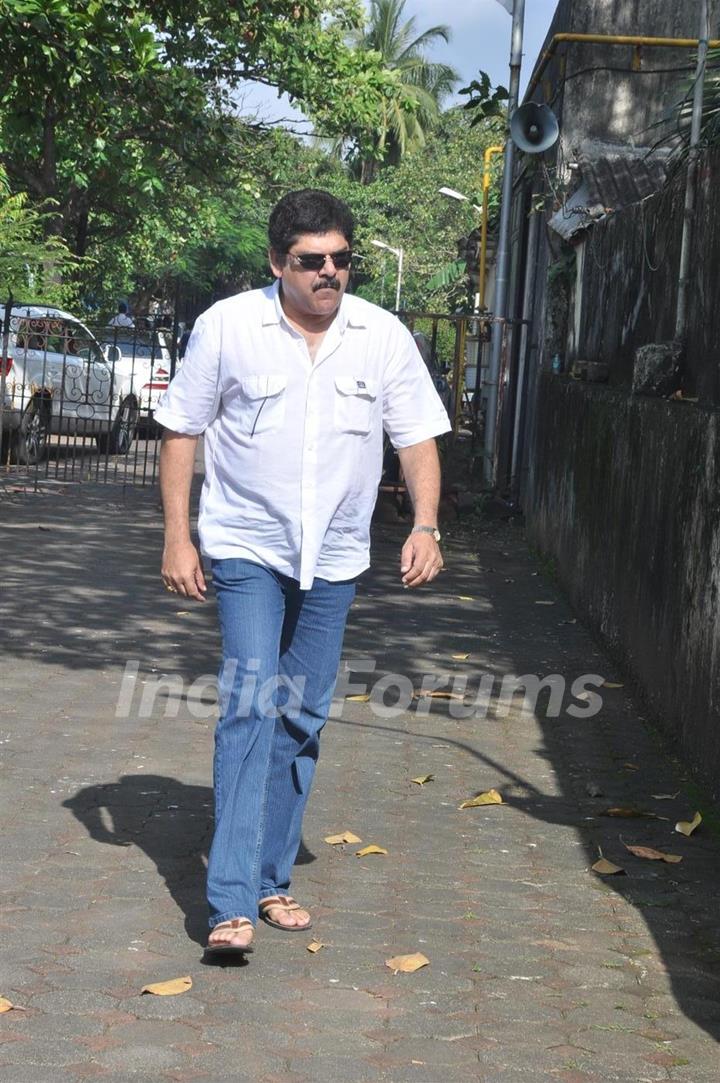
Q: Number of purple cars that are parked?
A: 0